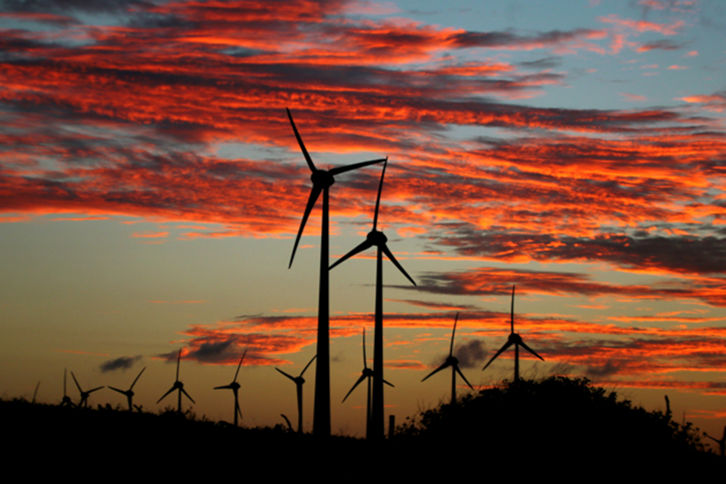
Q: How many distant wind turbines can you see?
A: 10